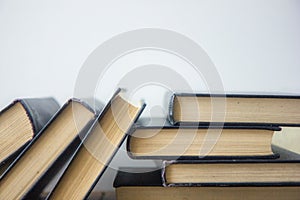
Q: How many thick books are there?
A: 7